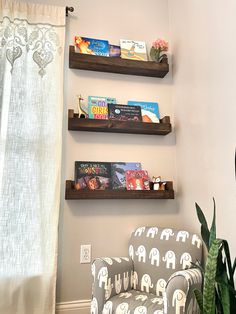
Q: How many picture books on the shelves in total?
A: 9